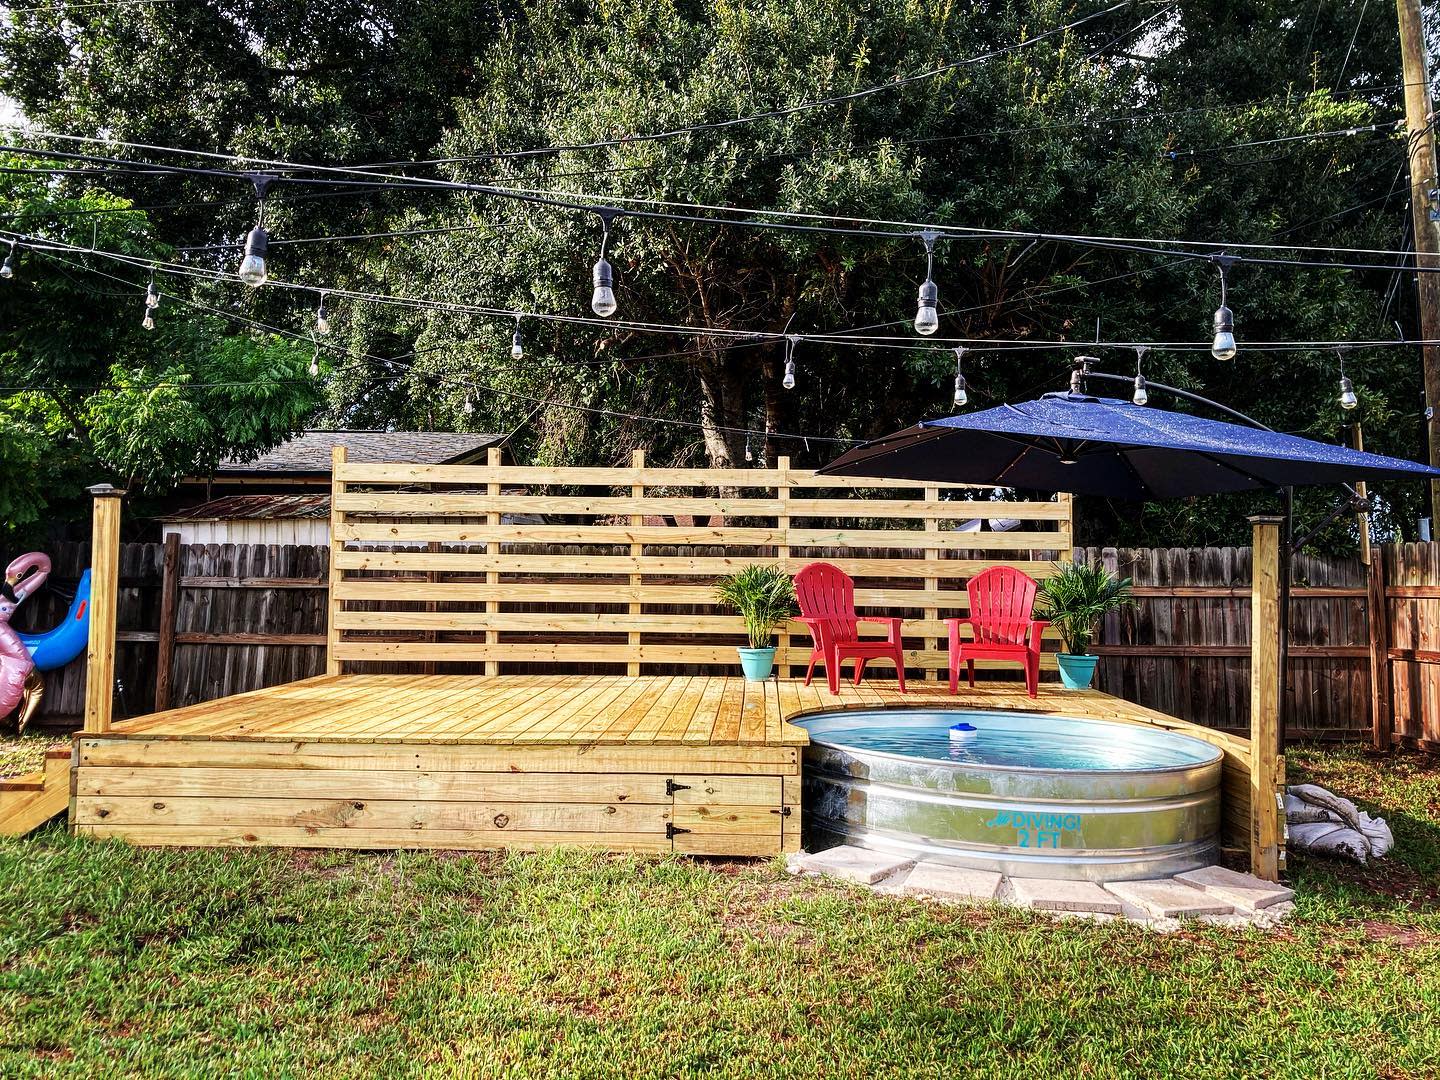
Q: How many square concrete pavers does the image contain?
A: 5